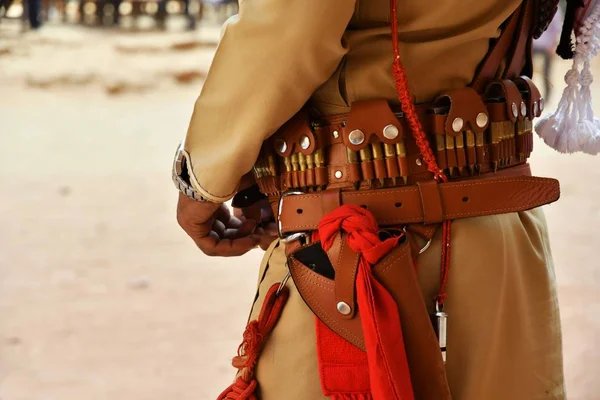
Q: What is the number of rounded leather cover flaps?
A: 5